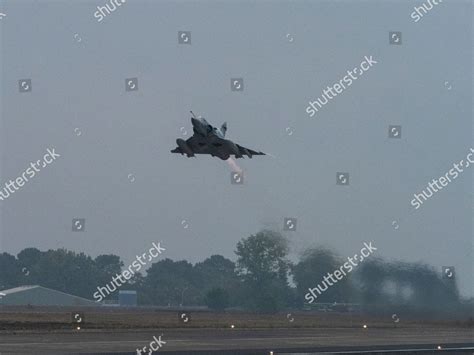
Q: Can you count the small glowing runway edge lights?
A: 5